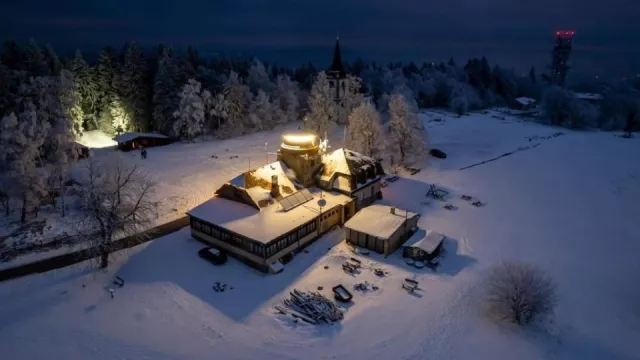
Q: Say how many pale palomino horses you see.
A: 0